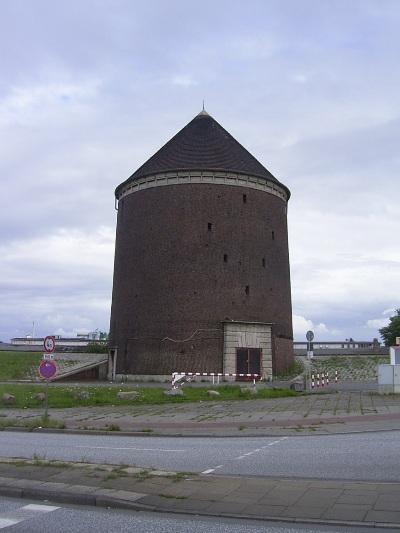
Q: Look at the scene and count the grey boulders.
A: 8